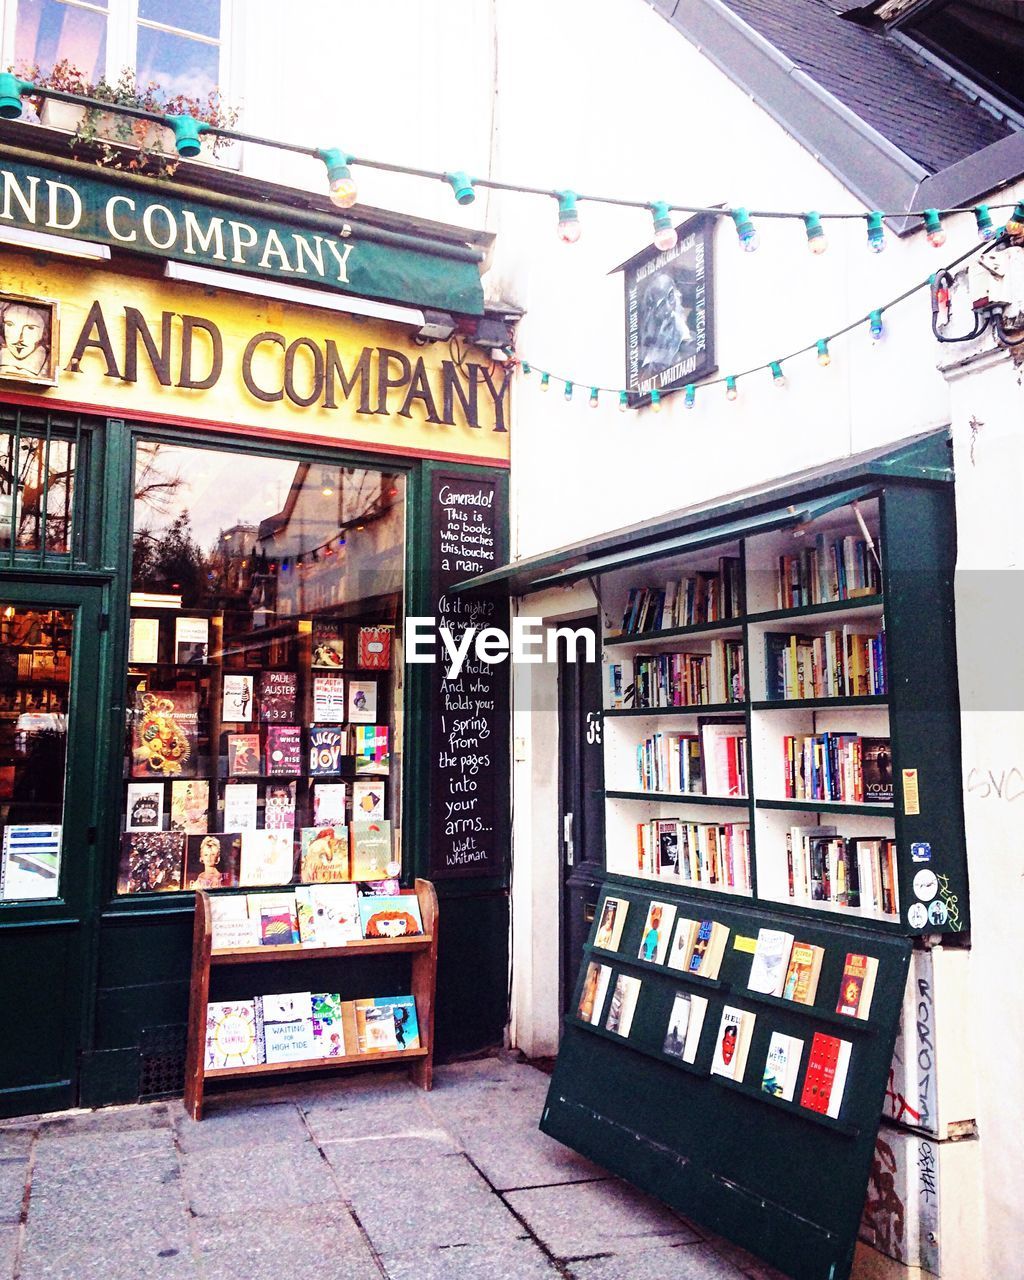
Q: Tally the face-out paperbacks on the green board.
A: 13